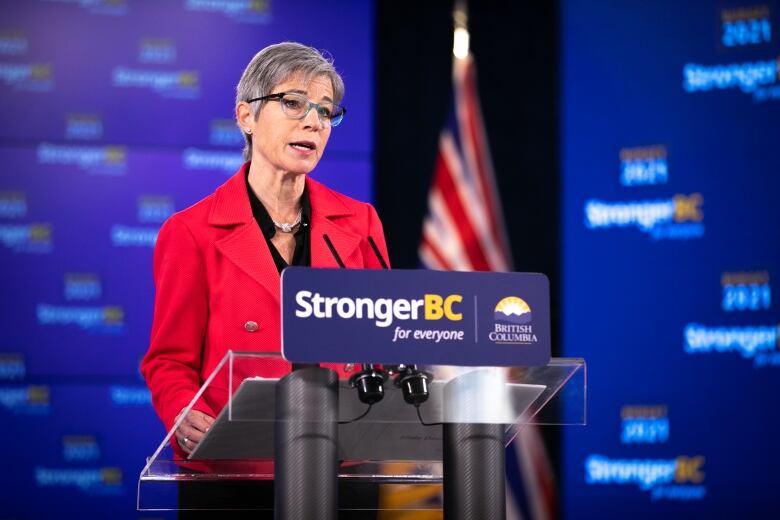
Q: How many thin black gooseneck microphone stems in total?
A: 2